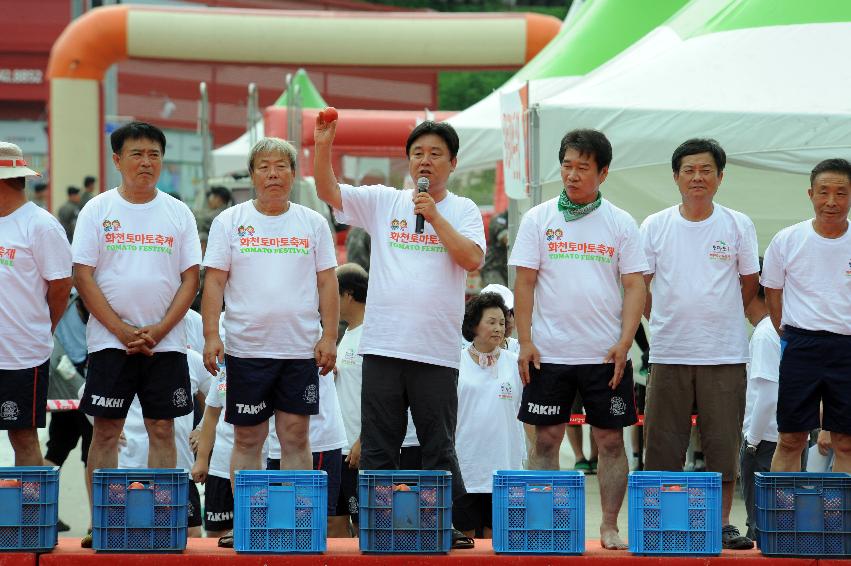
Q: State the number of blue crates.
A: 7